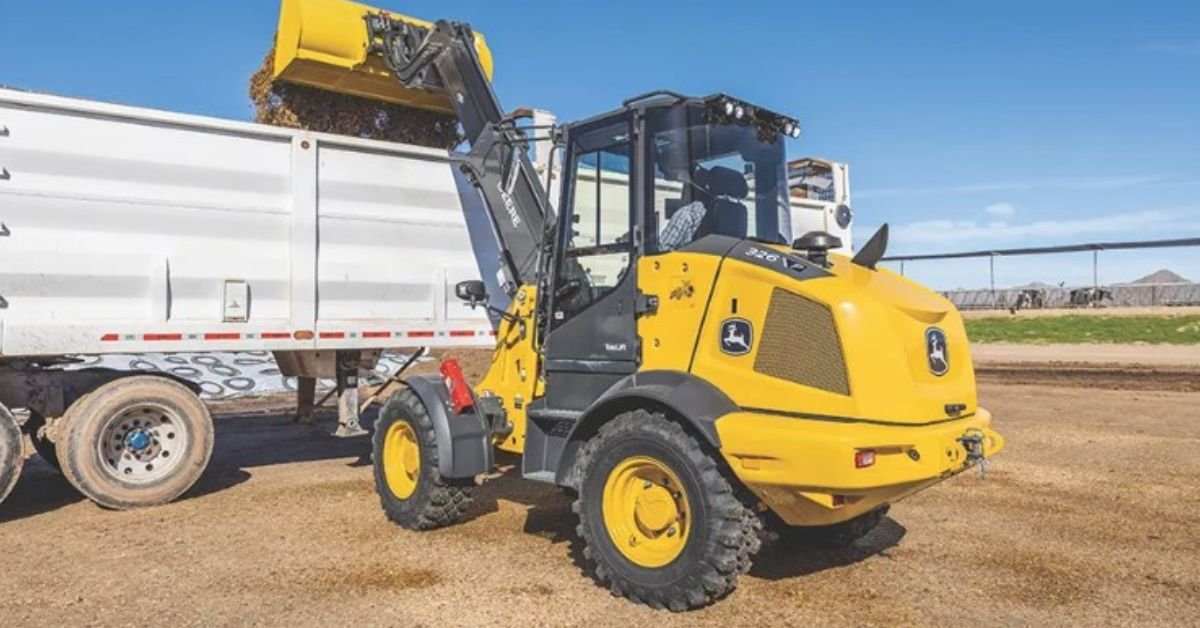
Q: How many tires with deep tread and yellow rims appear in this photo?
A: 2